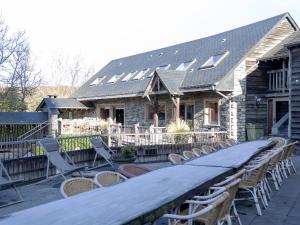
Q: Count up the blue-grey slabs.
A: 2